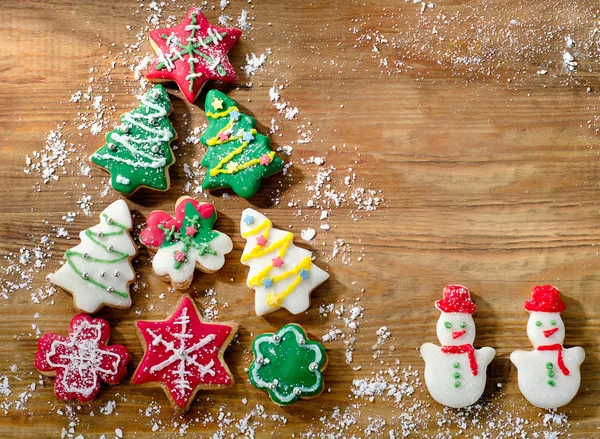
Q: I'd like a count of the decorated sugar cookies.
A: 11